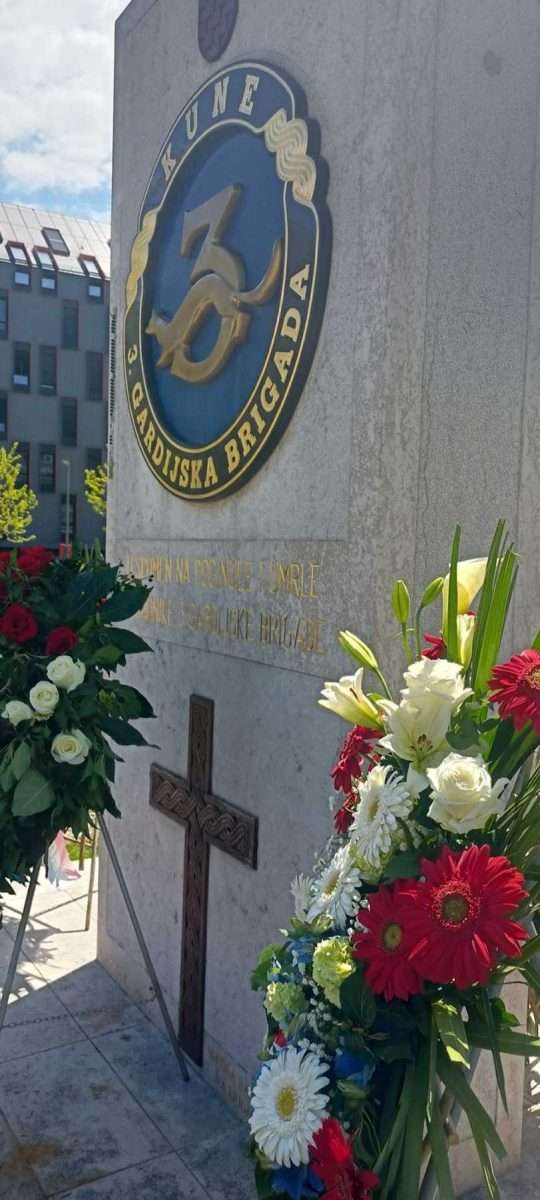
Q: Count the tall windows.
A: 11